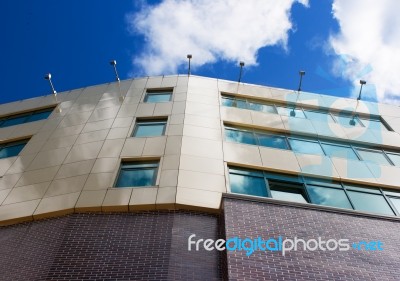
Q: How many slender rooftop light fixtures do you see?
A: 6